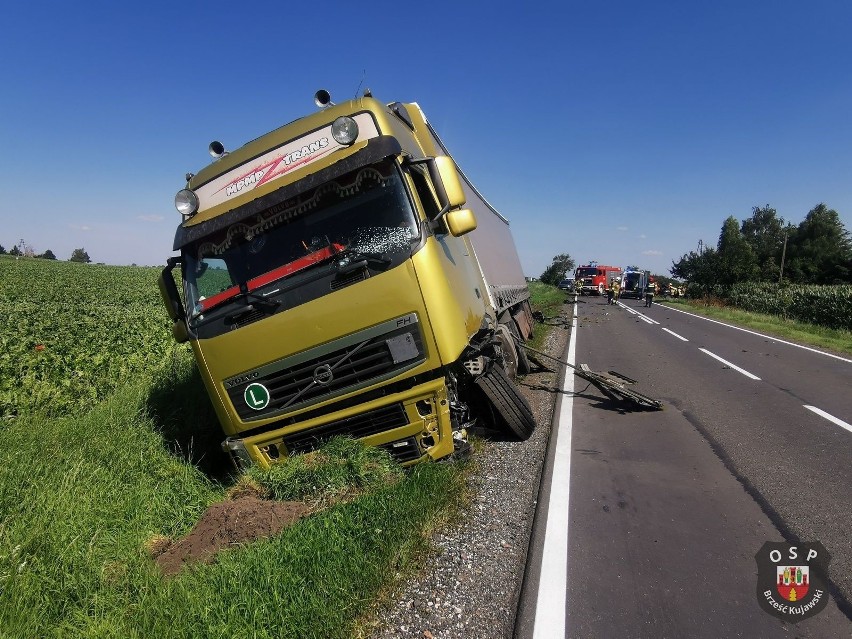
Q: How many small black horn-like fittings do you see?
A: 2